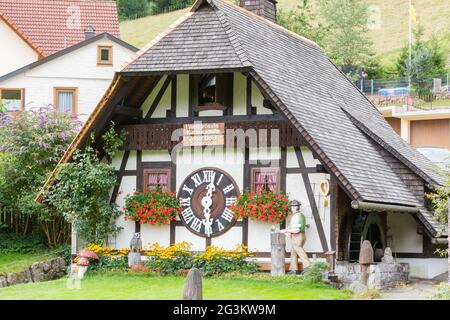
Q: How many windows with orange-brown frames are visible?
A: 3